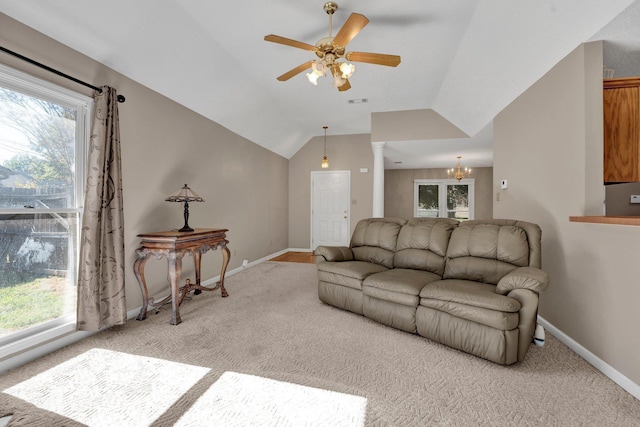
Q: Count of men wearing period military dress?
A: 0